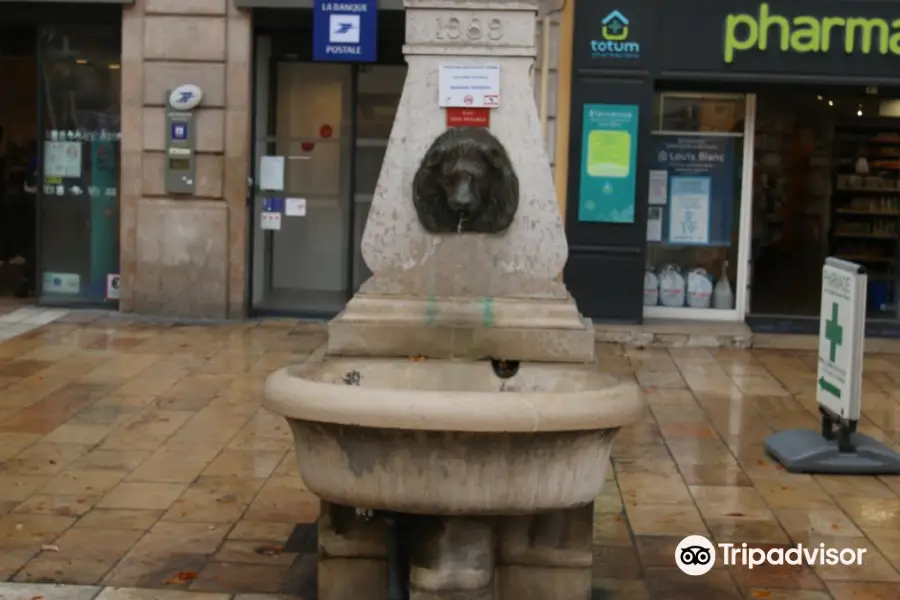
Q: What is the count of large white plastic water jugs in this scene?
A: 4